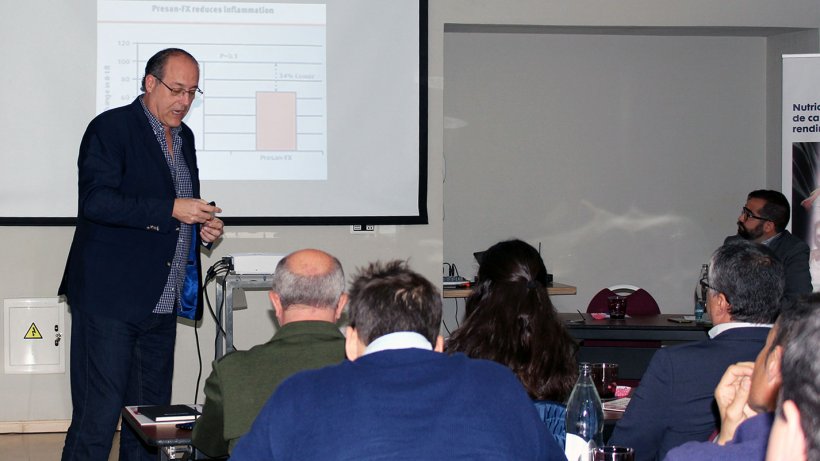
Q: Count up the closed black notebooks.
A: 1